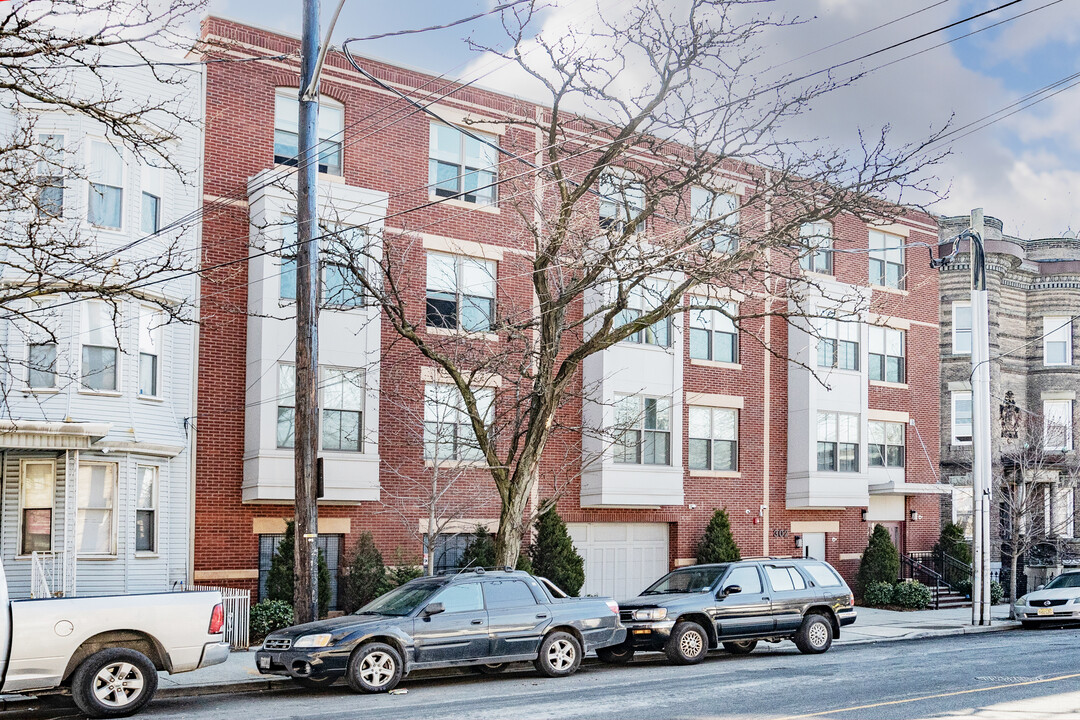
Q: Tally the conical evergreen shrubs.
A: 7